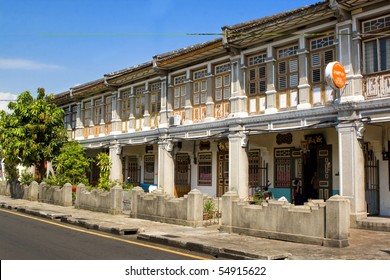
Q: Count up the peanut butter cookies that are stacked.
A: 0